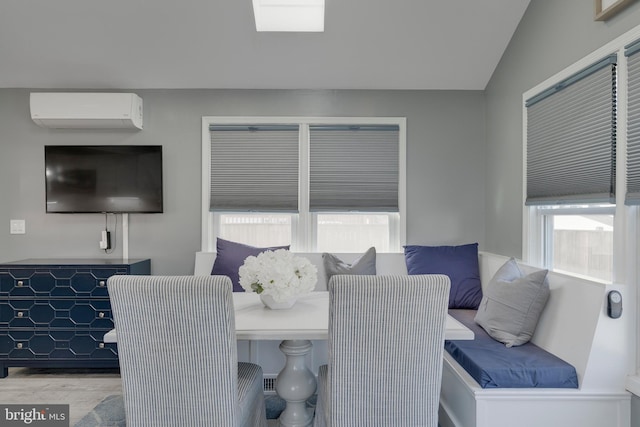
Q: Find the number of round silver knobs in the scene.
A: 6